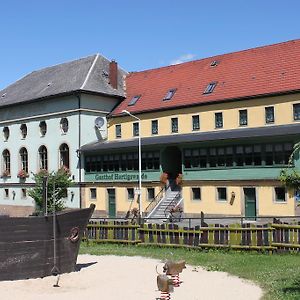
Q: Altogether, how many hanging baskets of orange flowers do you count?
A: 2